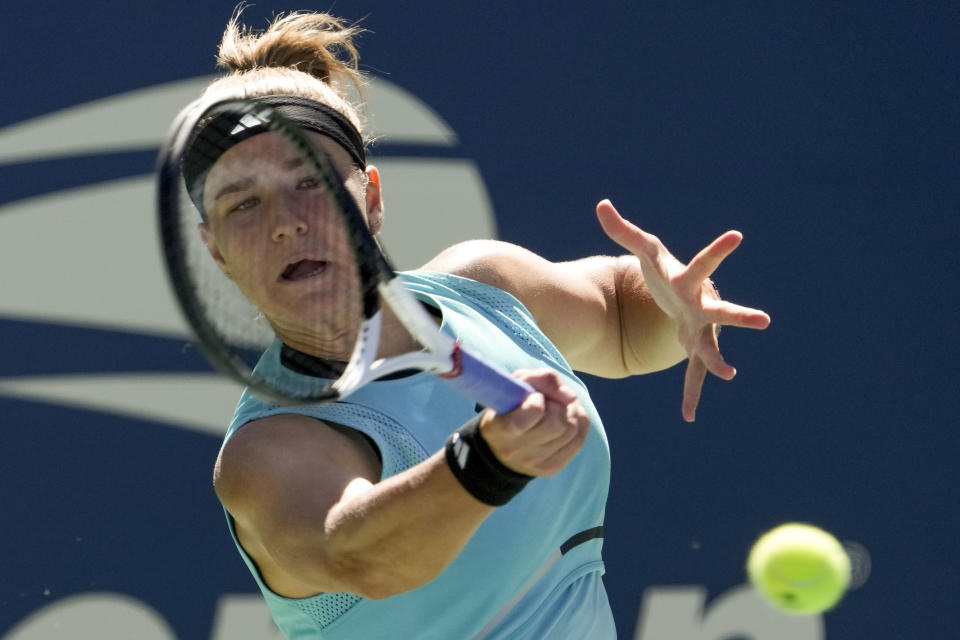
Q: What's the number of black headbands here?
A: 1